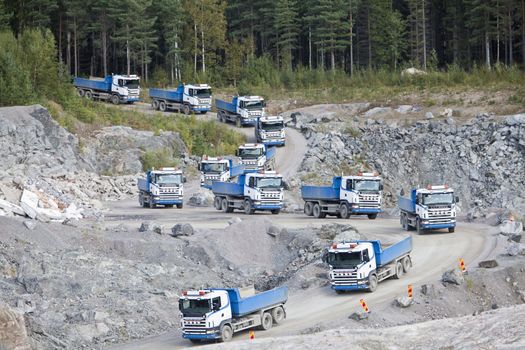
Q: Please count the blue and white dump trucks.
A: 12